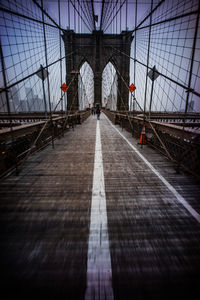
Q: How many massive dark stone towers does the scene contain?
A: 1